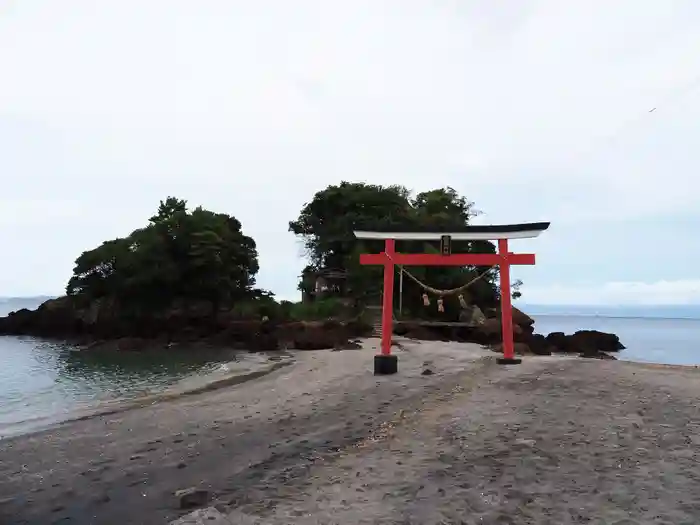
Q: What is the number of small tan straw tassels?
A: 3